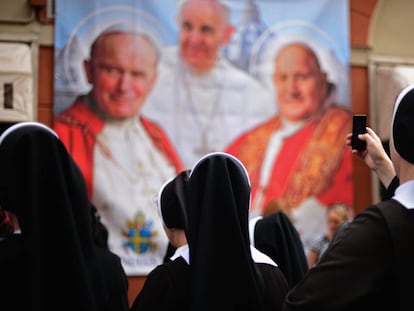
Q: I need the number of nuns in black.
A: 5